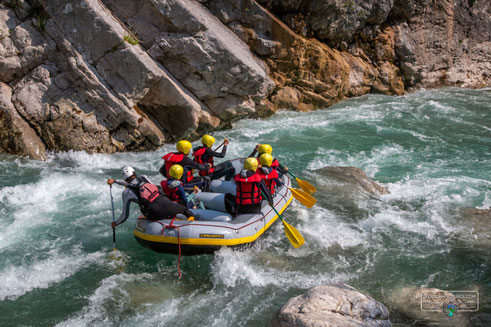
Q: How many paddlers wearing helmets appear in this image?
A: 7